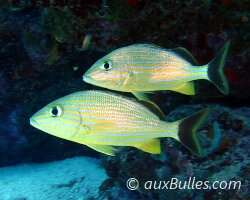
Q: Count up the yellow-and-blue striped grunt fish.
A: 2